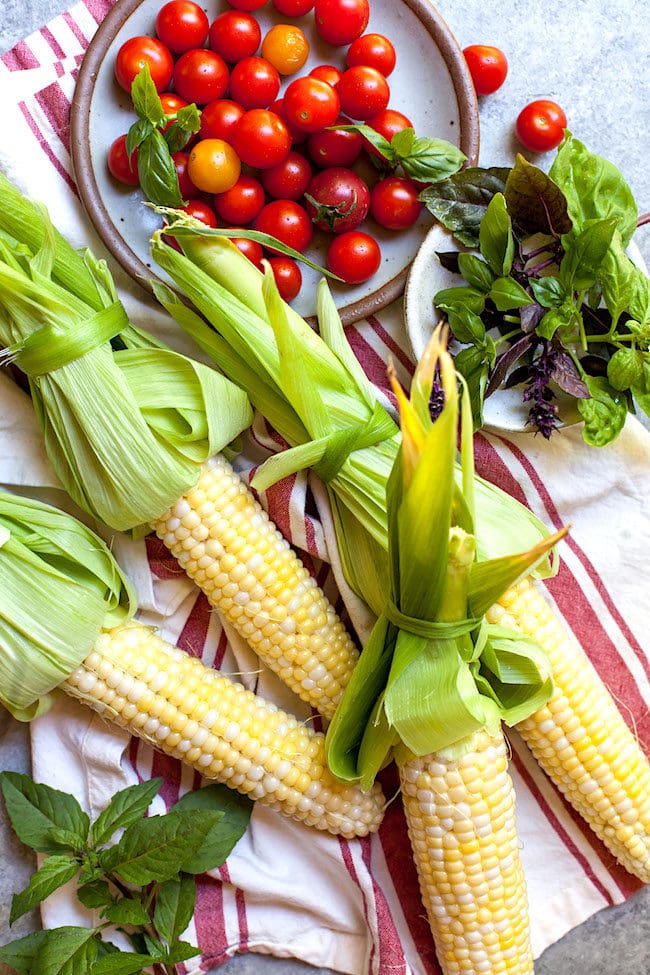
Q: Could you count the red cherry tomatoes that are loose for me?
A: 2